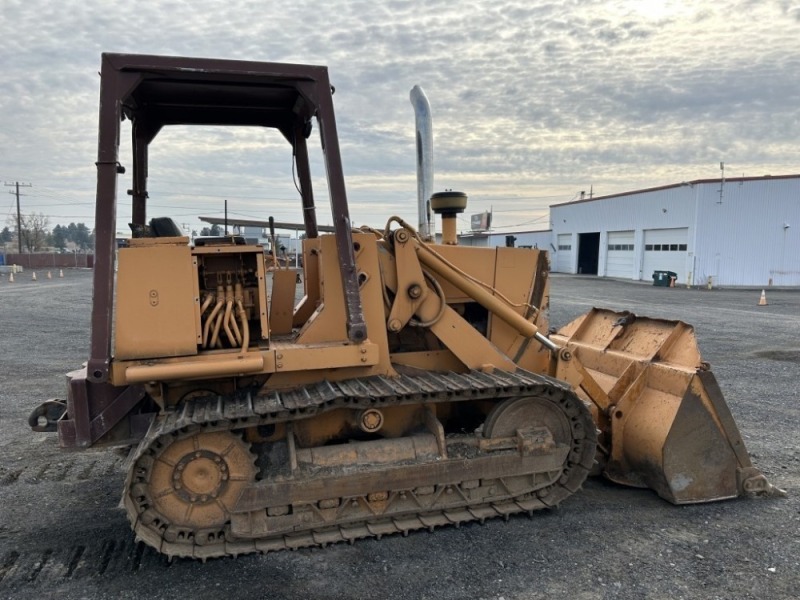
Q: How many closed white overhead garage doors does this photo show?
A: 3